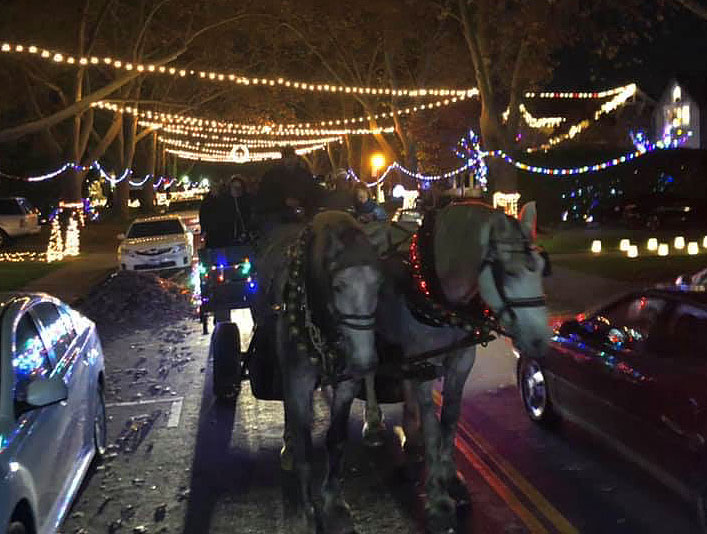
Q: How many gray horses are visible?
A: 2